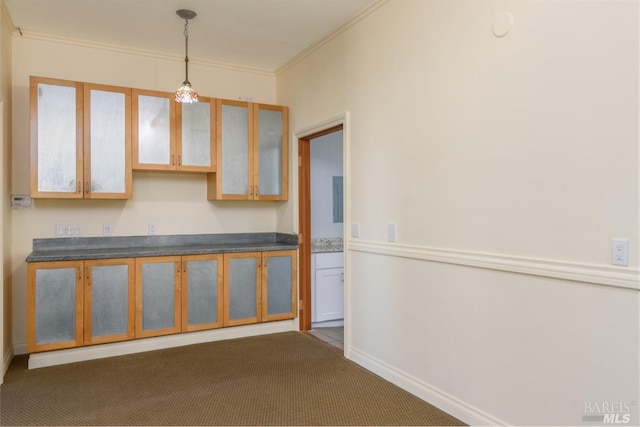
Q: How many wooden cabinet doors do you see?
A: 12